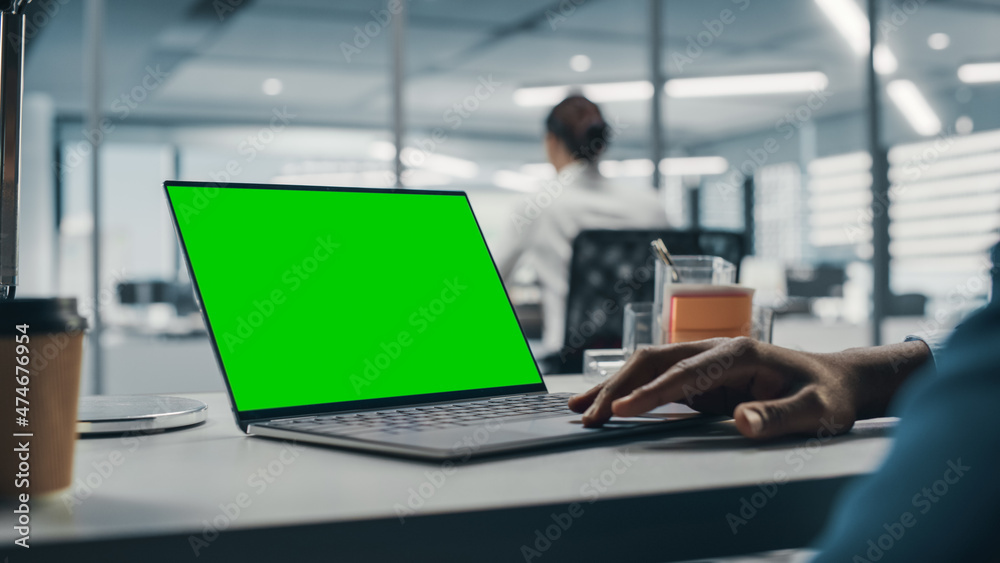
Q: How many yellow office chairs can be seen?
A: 0